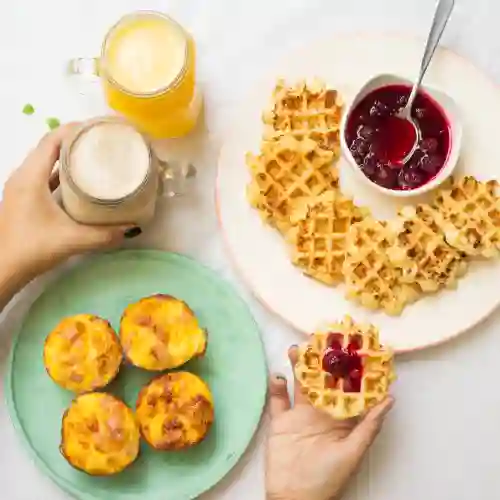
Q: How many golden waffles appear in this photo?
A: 7